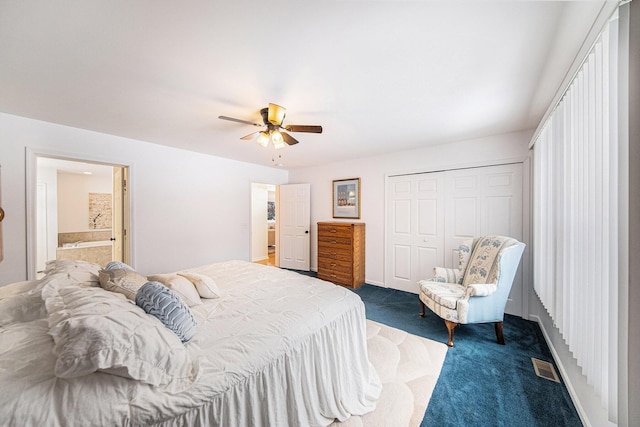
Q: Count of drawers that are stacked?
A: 5